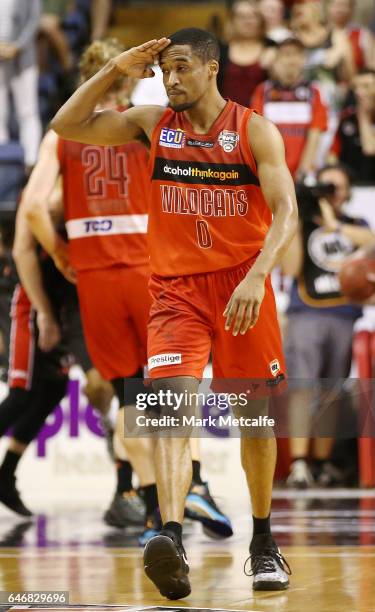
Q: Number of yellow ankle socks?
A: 0